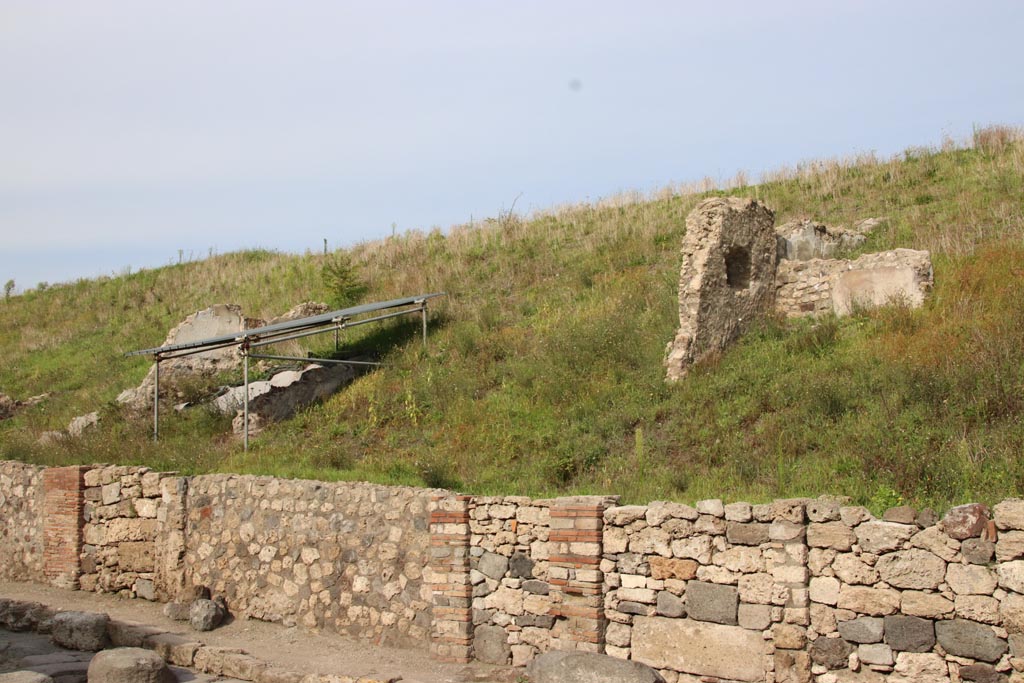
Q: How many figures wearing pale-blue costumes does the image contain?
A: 0